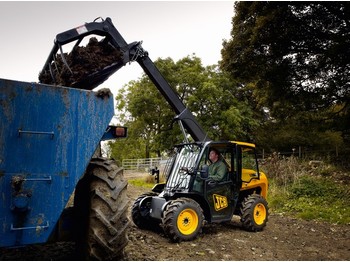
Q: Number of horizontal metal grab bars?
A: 3